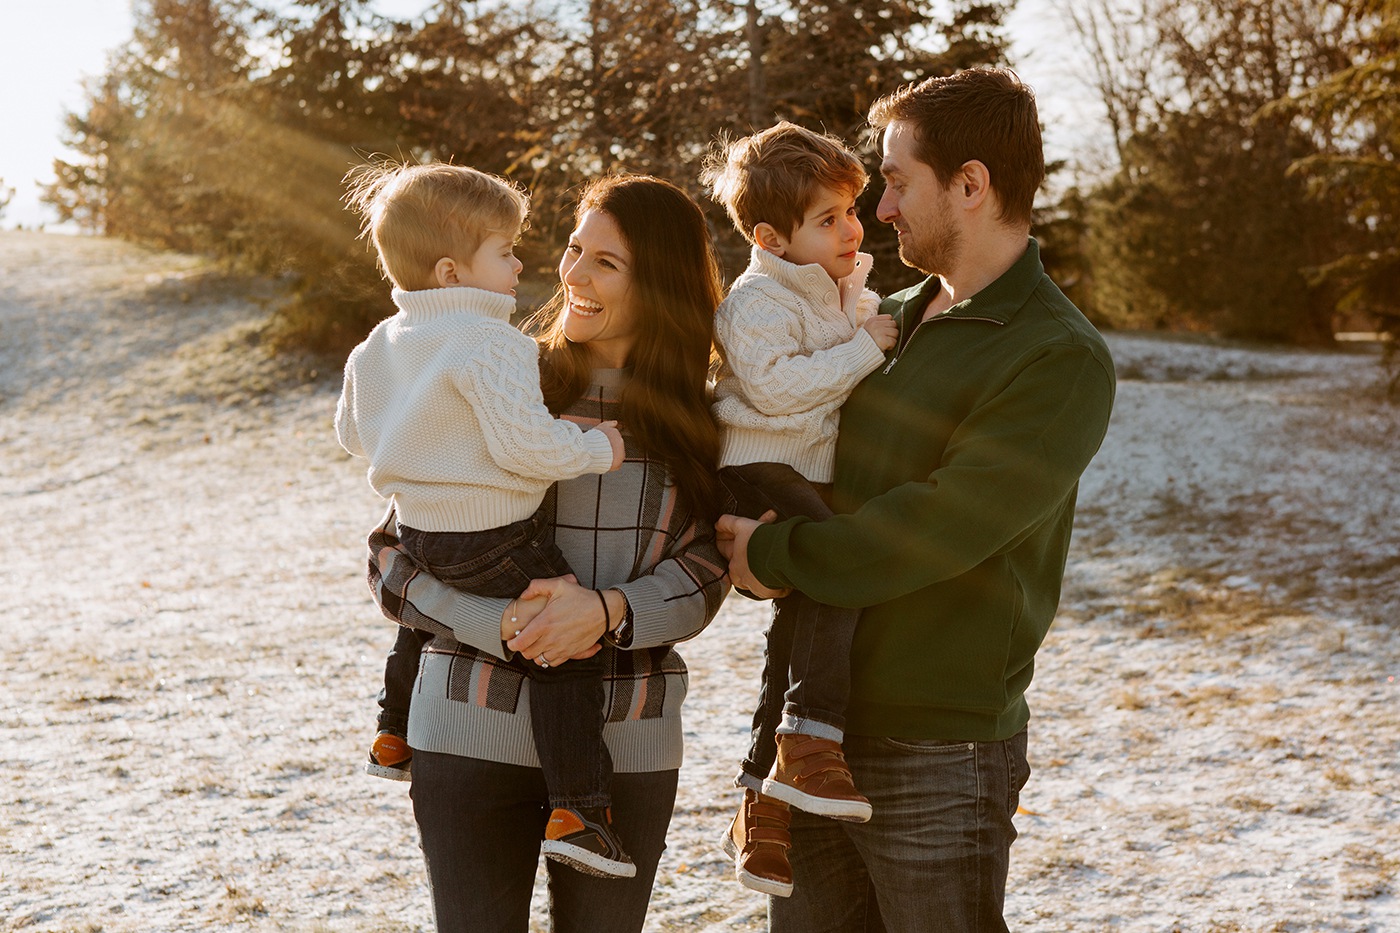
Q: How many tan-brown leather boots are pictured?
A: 2